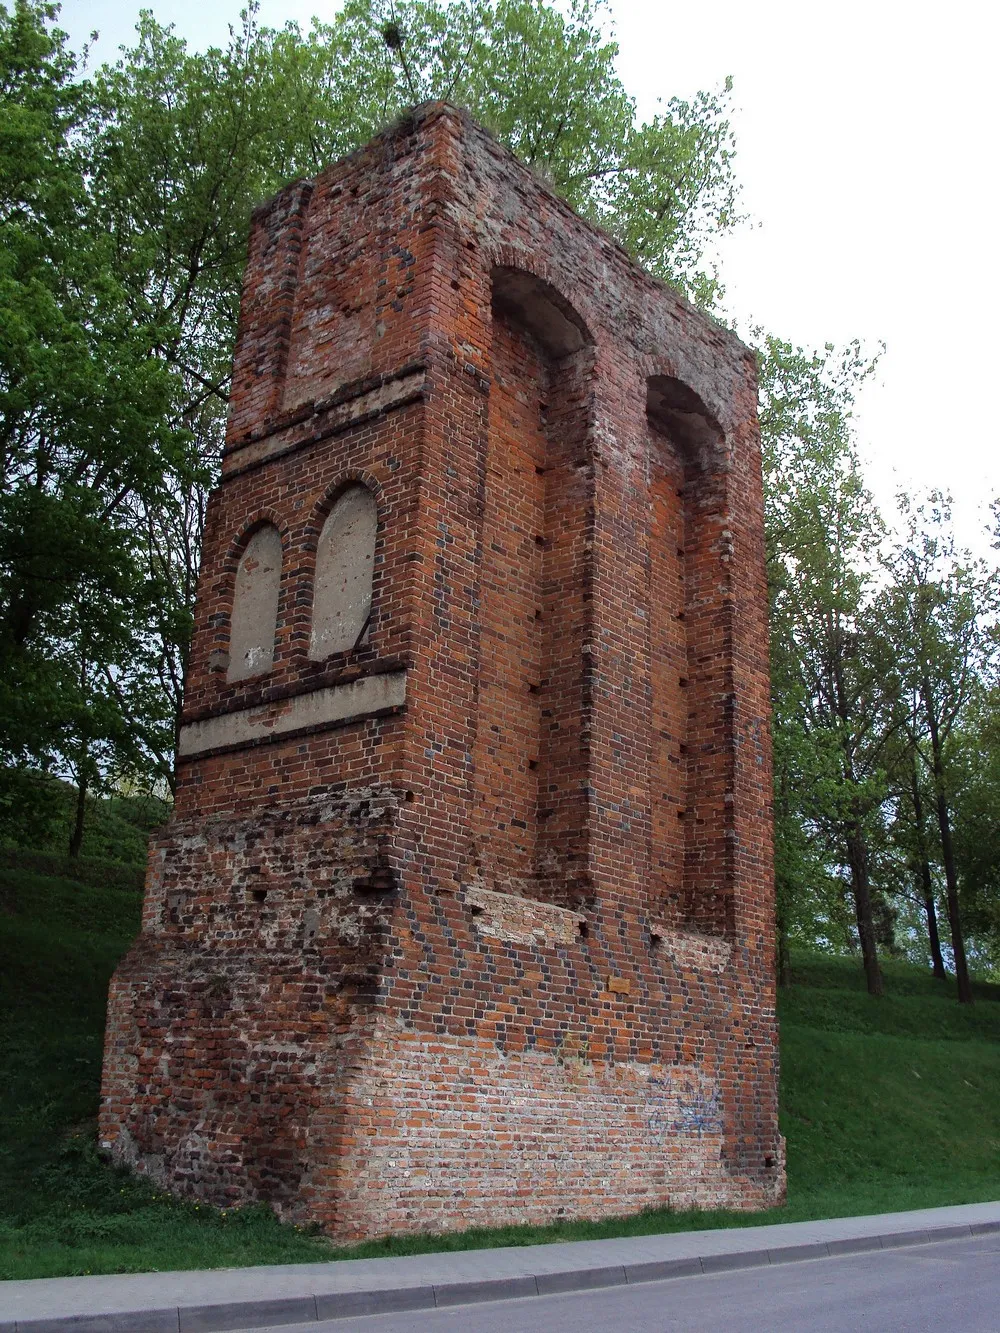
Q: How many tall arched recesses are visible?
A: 2